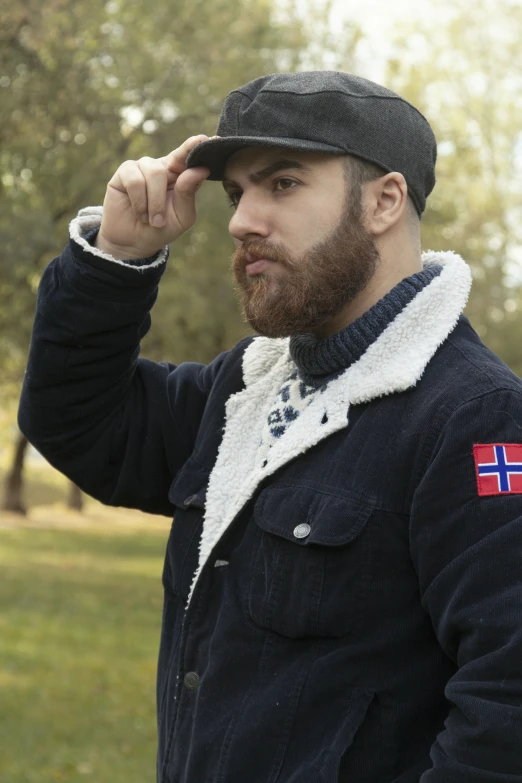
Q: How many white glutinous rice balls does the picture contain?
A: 0